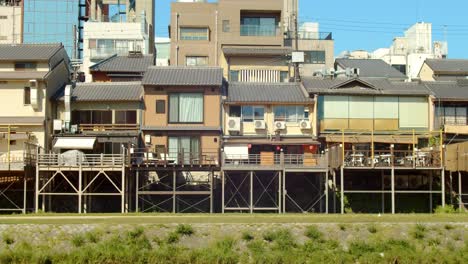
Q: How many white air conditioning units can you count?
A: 4